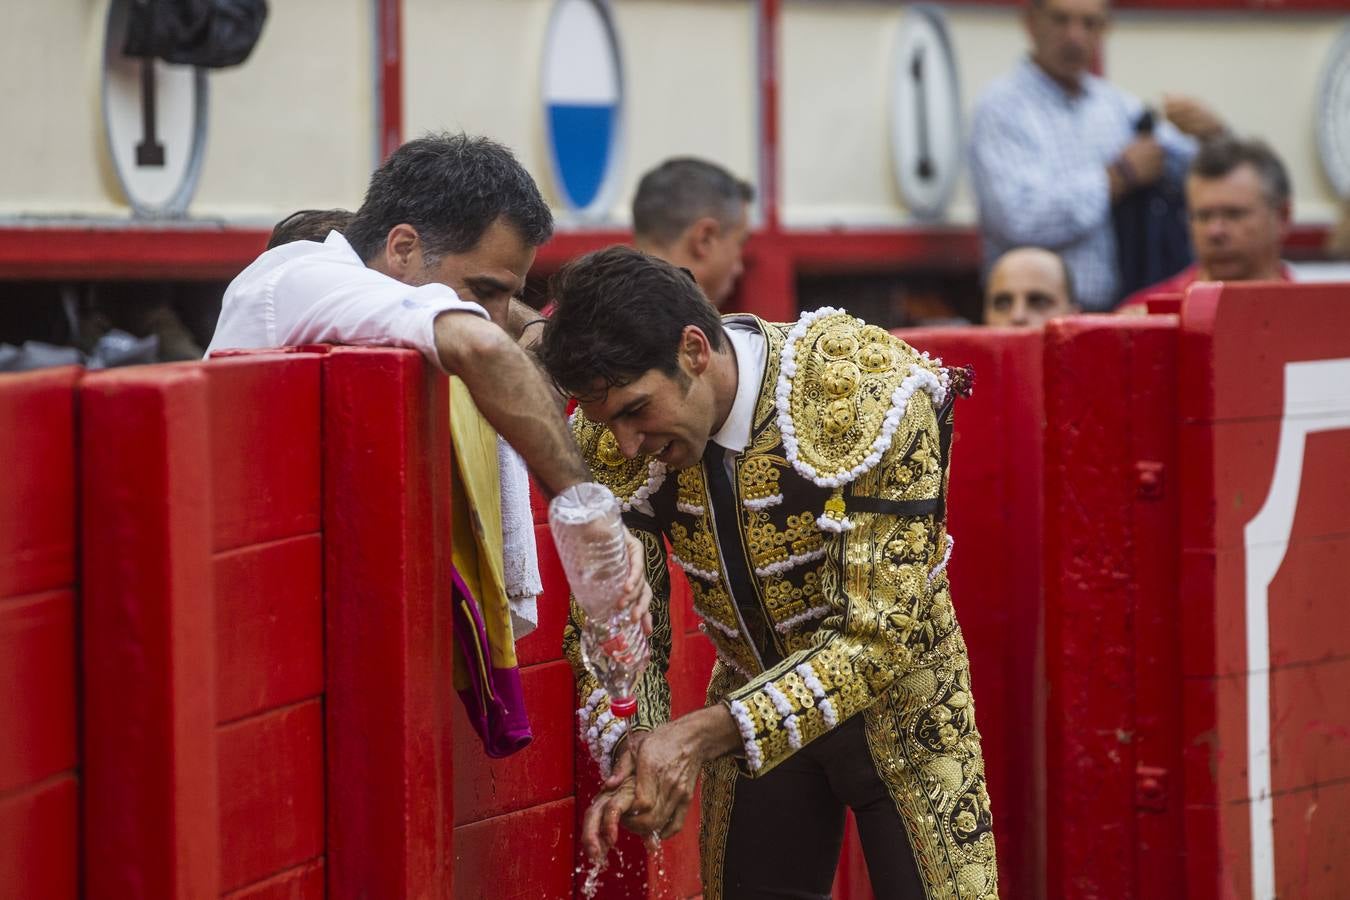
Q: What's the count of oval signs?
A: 4